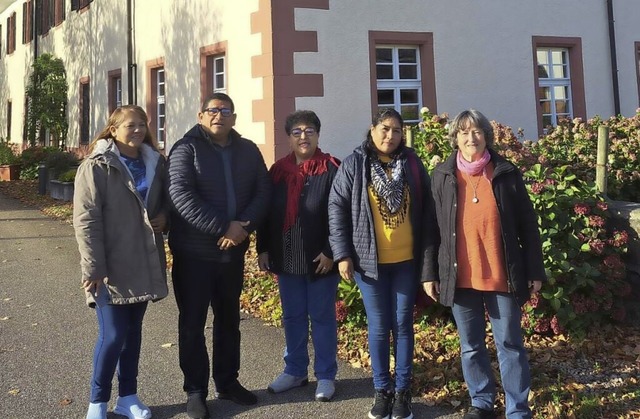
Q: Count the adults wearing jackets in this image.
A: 5